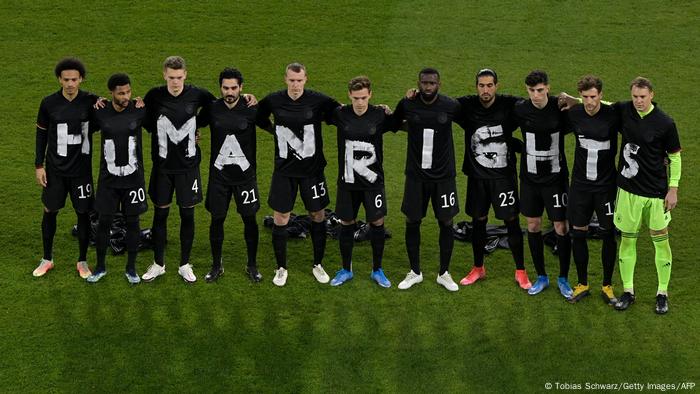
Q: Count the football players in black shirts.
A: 11